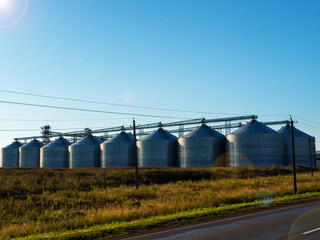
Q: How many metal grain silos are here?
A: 9